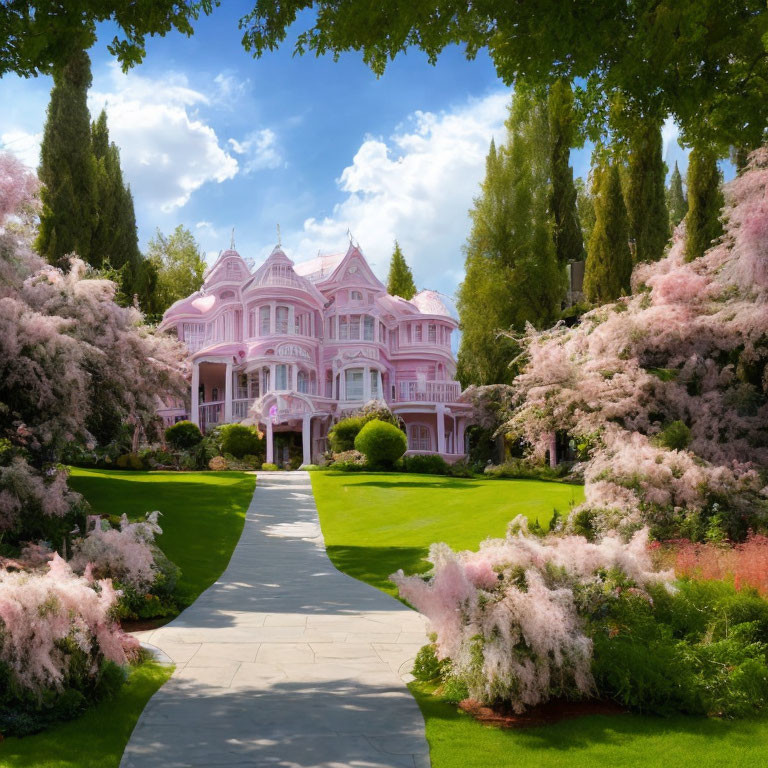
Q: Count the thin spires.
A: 3